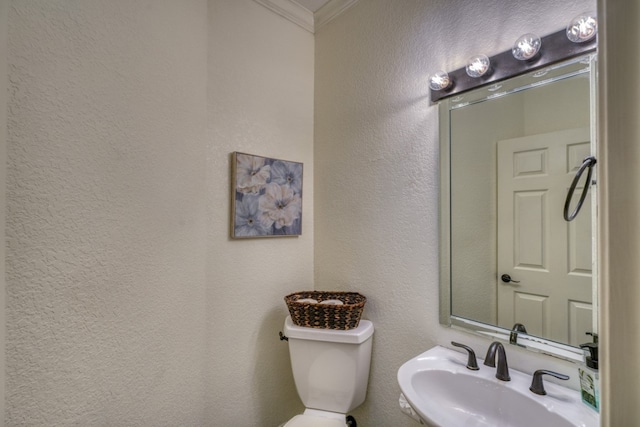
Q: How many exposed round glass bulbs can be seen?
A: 4